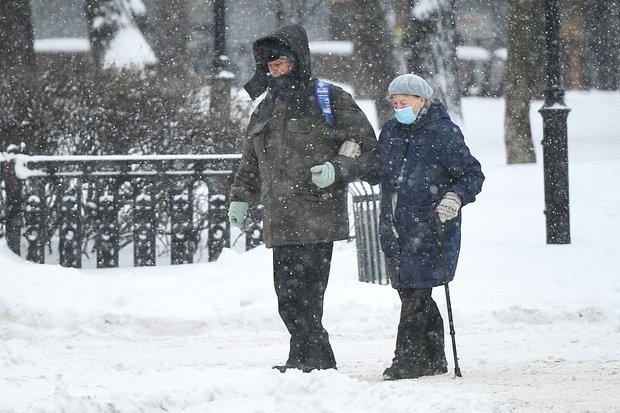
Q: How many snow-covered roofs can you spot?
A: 0